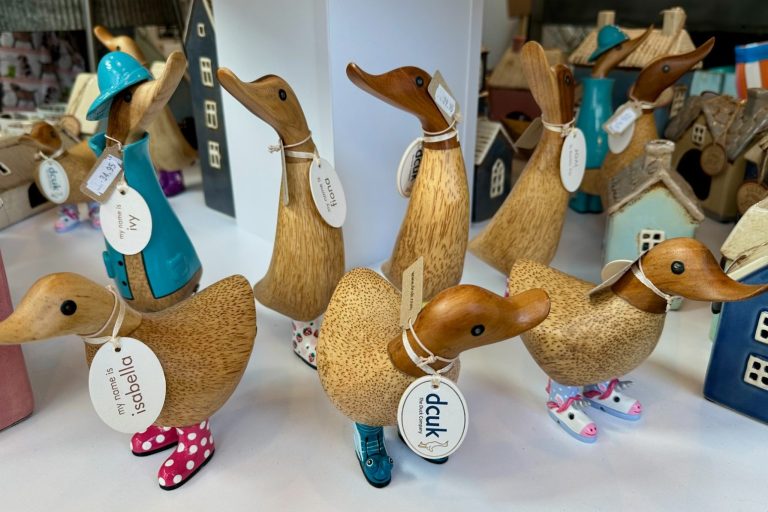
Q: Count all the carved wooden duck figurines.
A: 11